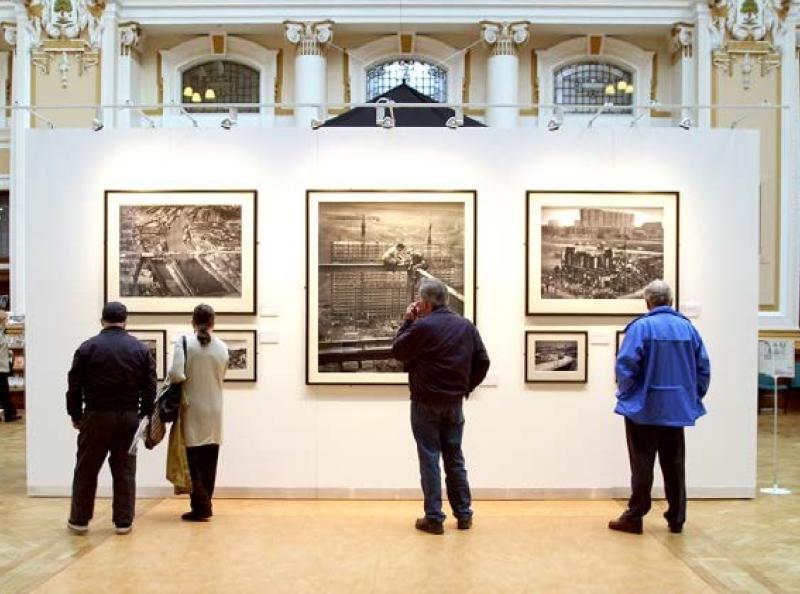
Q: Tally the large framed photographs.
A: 3